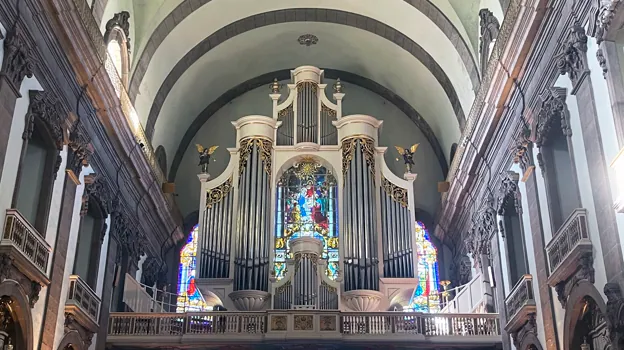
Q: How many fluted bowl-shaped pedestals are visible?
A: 2